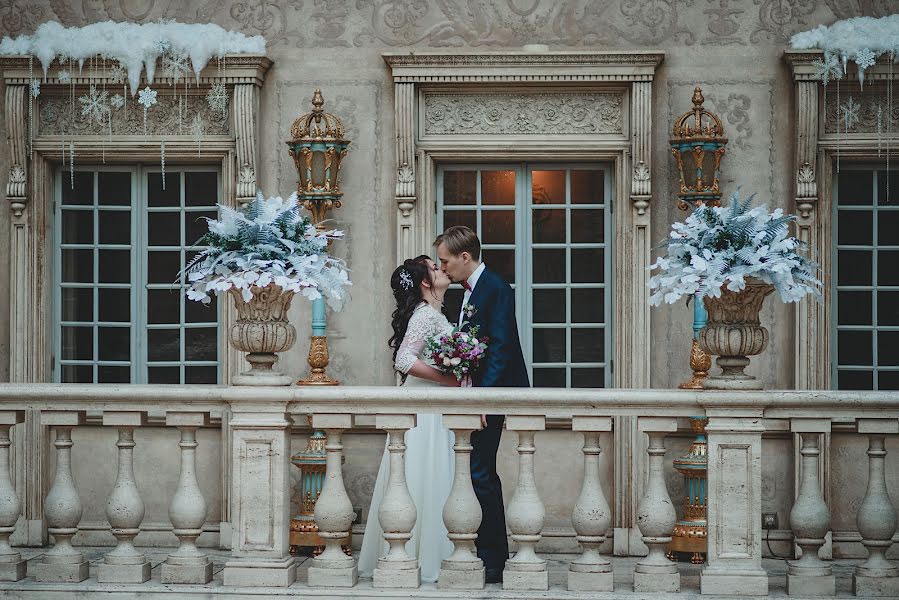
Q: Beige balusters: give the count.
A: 12